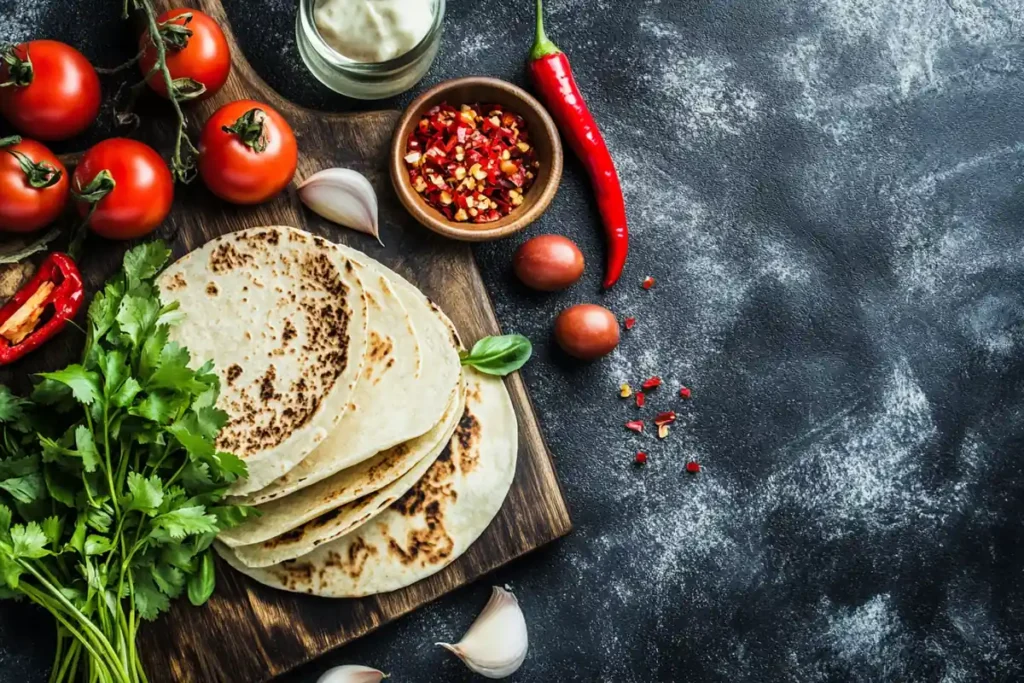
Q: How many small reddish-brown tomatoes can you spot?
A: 2